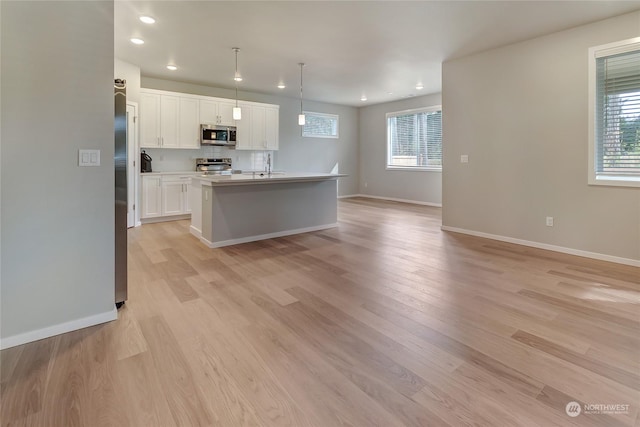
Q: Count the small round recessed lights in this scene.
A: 7